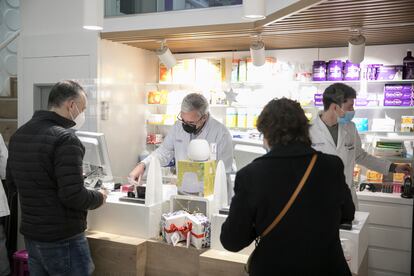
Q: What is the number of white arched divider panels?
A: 2